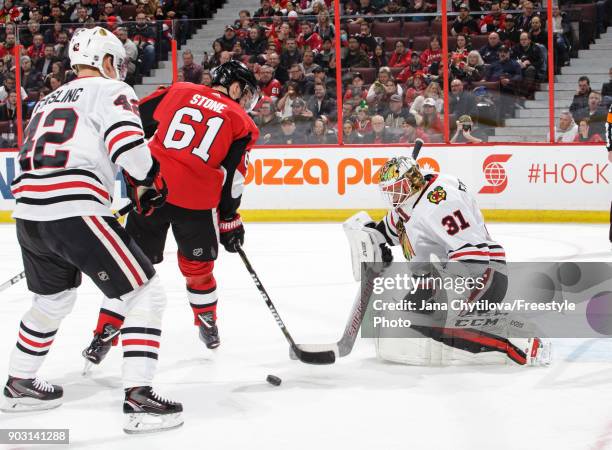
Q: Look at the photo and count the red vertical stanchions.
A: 5